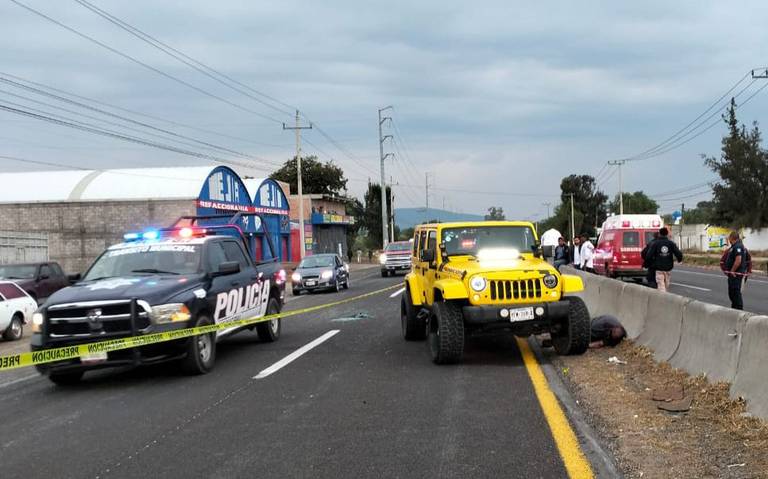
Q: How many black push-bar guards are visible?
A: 1